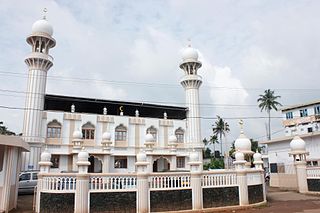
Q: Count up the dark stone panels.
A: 6